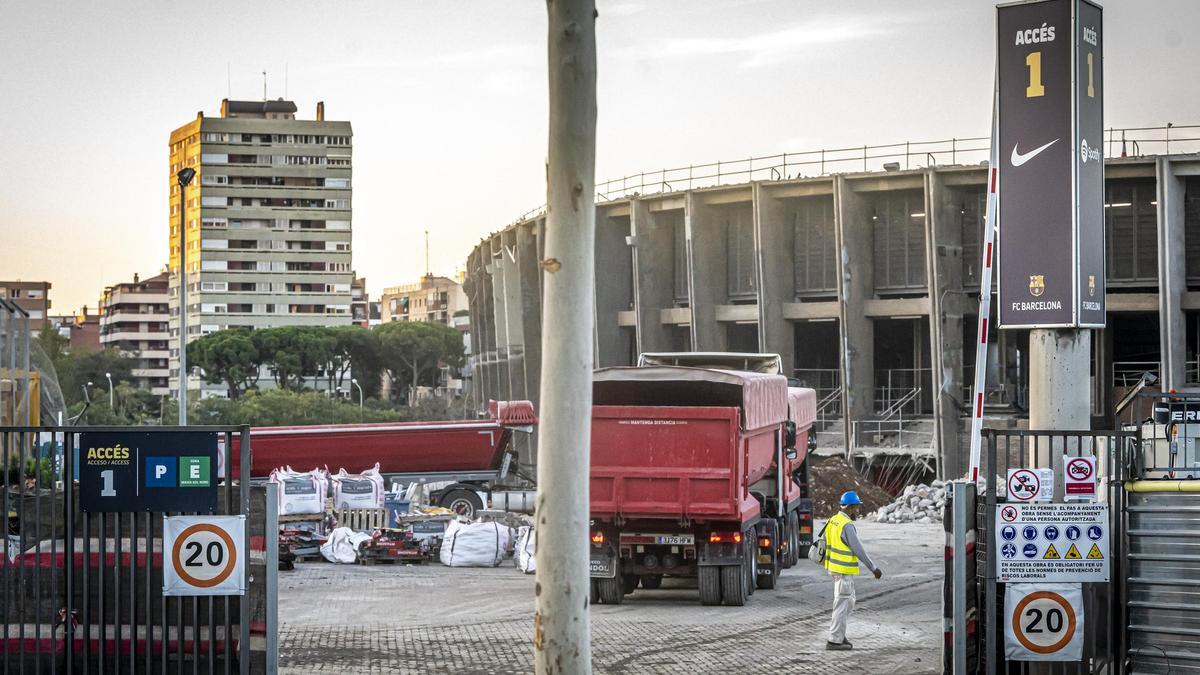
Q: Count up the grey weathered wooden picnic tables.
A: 0